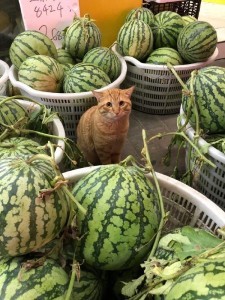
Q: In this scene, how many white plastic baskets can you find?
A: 6